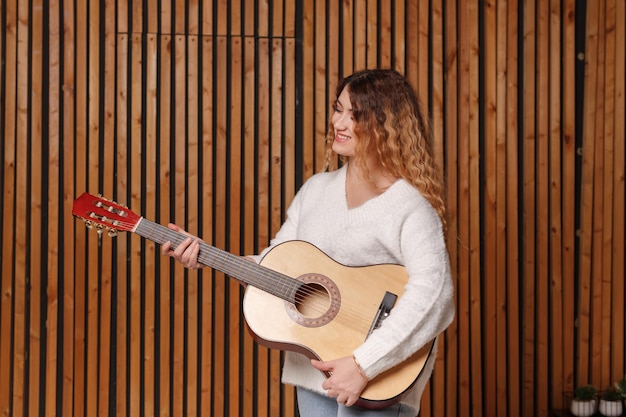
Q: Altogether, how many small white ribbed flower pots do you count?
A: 2